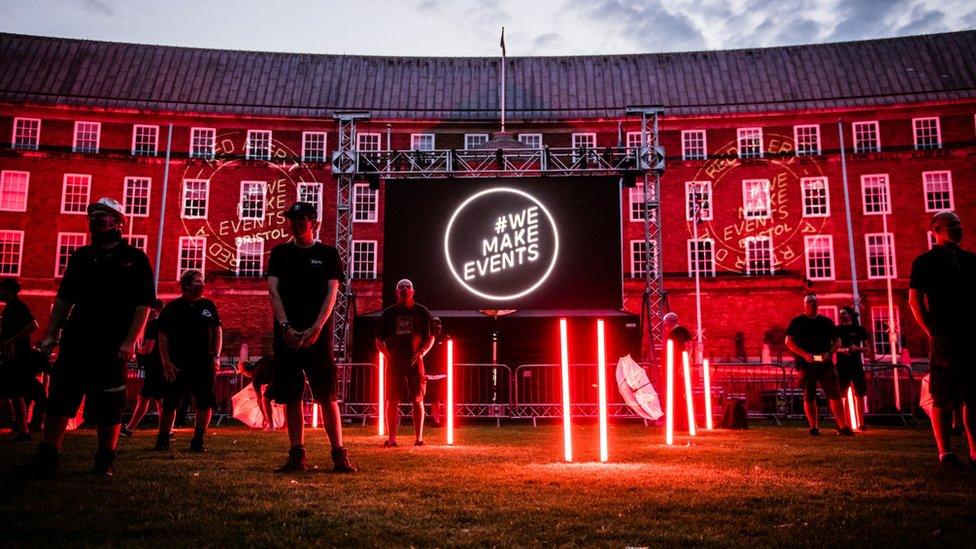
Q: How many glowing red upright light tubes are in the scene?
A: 9